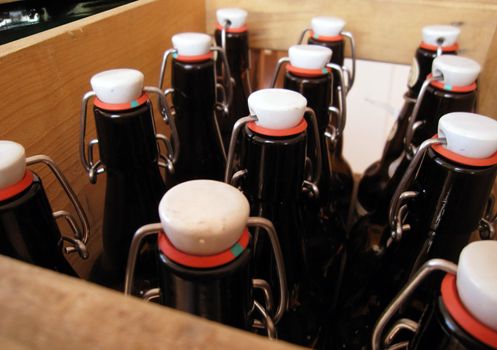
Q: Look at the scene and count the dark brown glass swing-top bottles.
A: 12